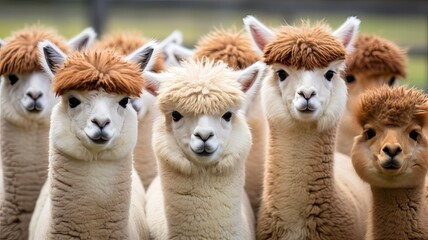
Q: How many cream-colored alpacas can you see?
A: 1